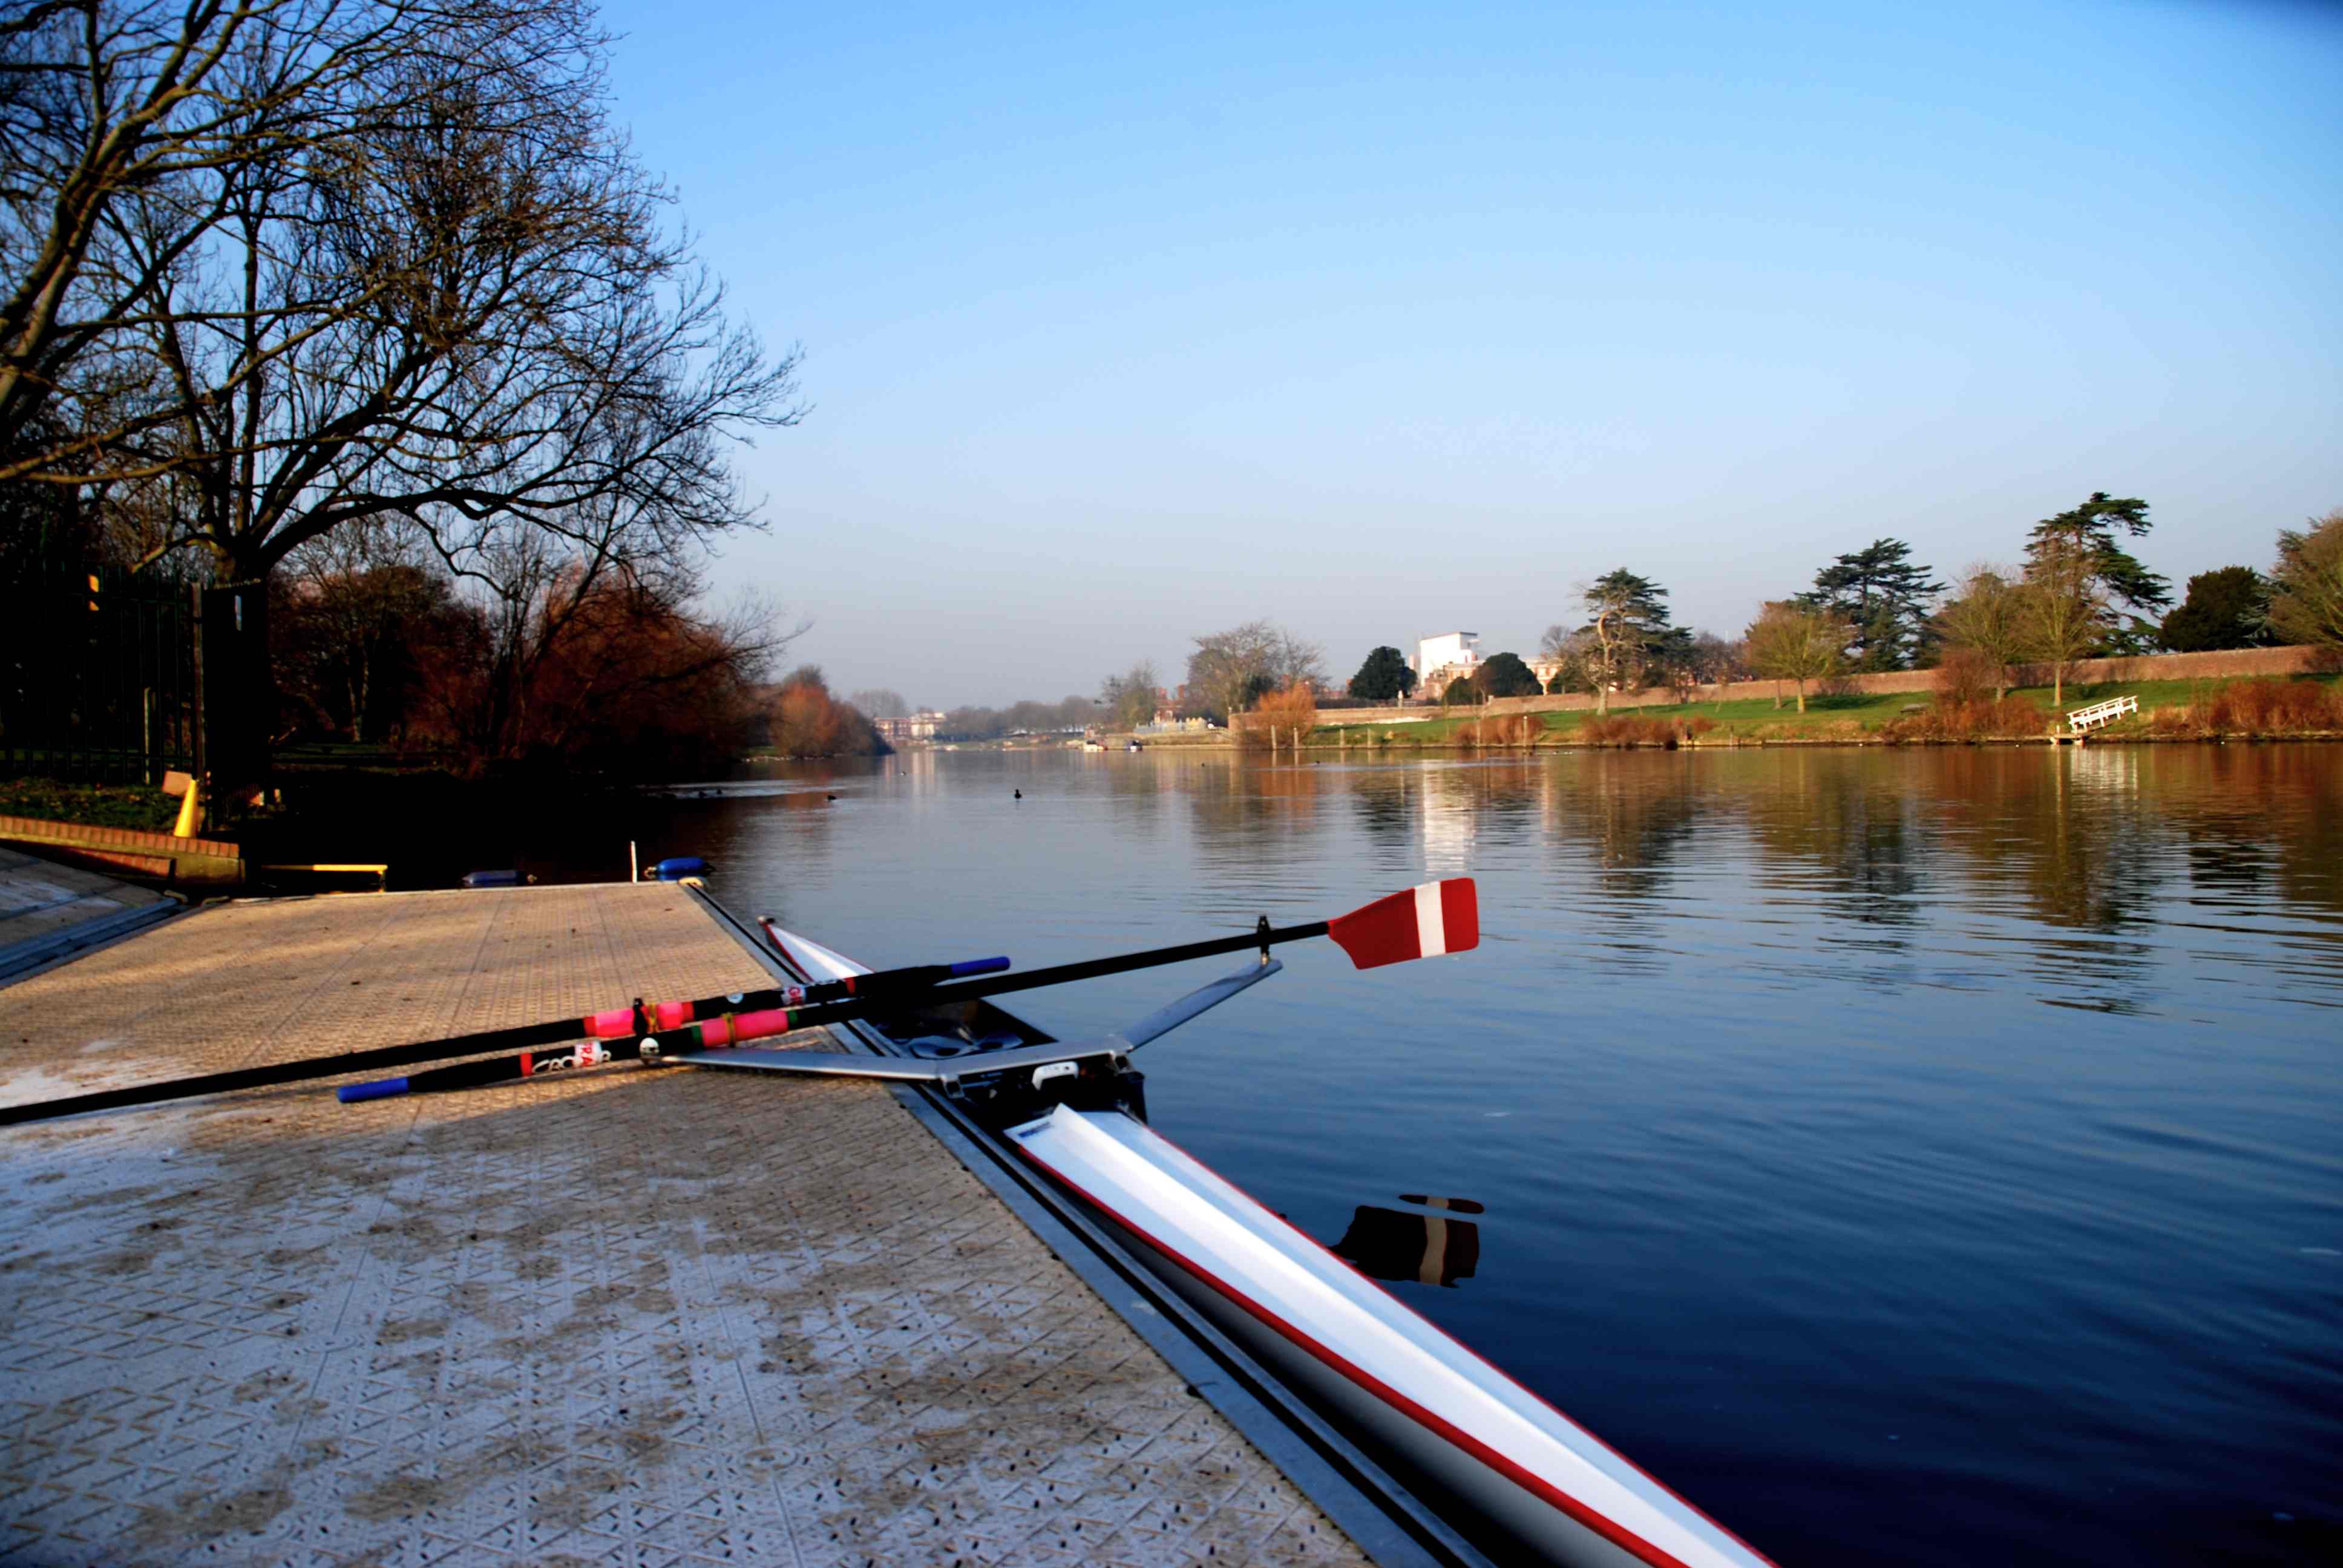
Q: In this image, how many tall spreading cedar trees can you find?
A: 3